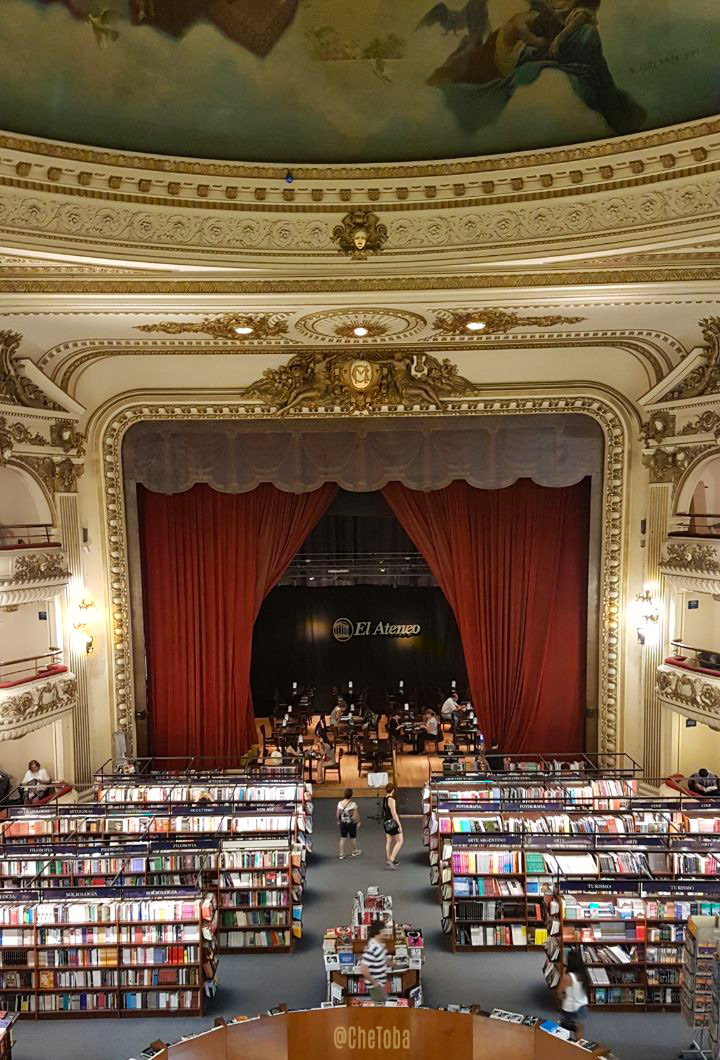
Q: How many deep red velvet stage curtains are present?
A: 2